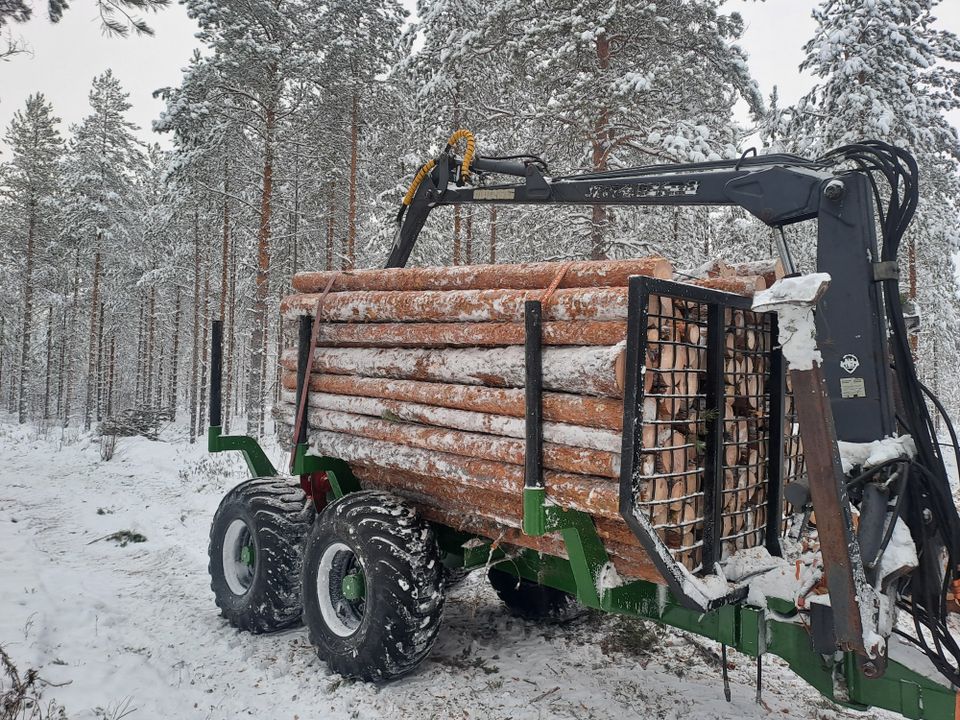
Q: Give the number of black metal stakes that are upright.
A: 3